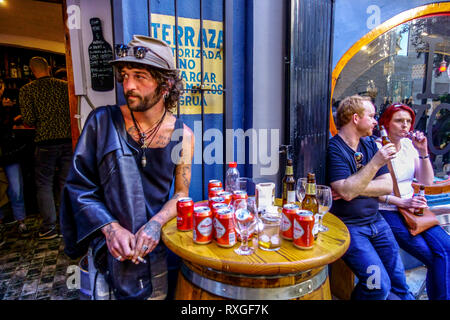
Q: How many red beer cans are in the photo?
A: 12